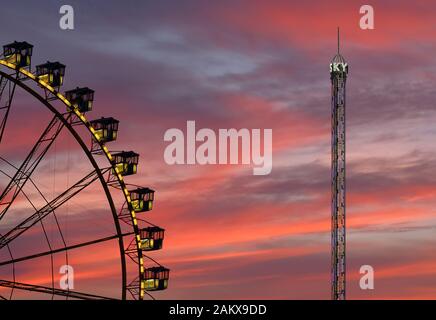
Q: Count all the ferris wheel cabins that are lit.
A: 8